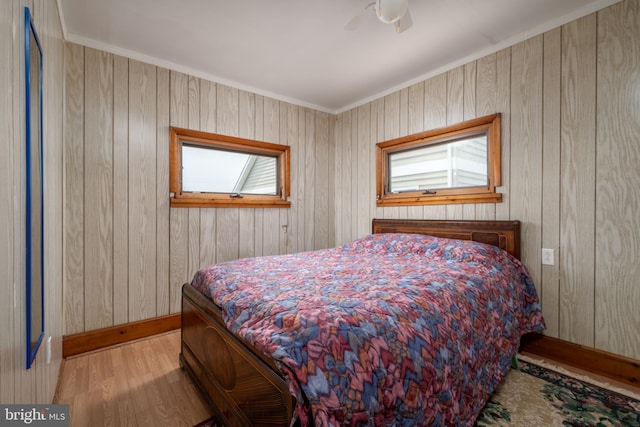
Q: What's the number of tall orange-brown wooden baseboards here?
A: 2